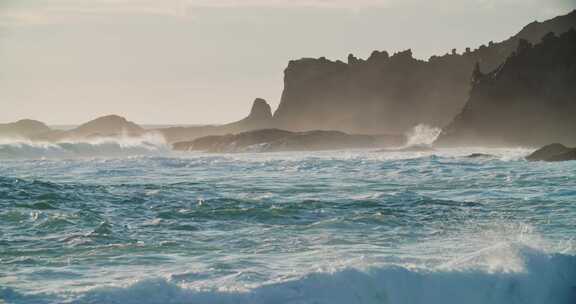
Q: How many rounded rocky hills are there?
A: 2